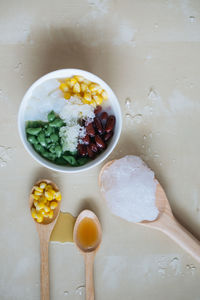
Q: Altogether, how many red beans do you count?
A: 11